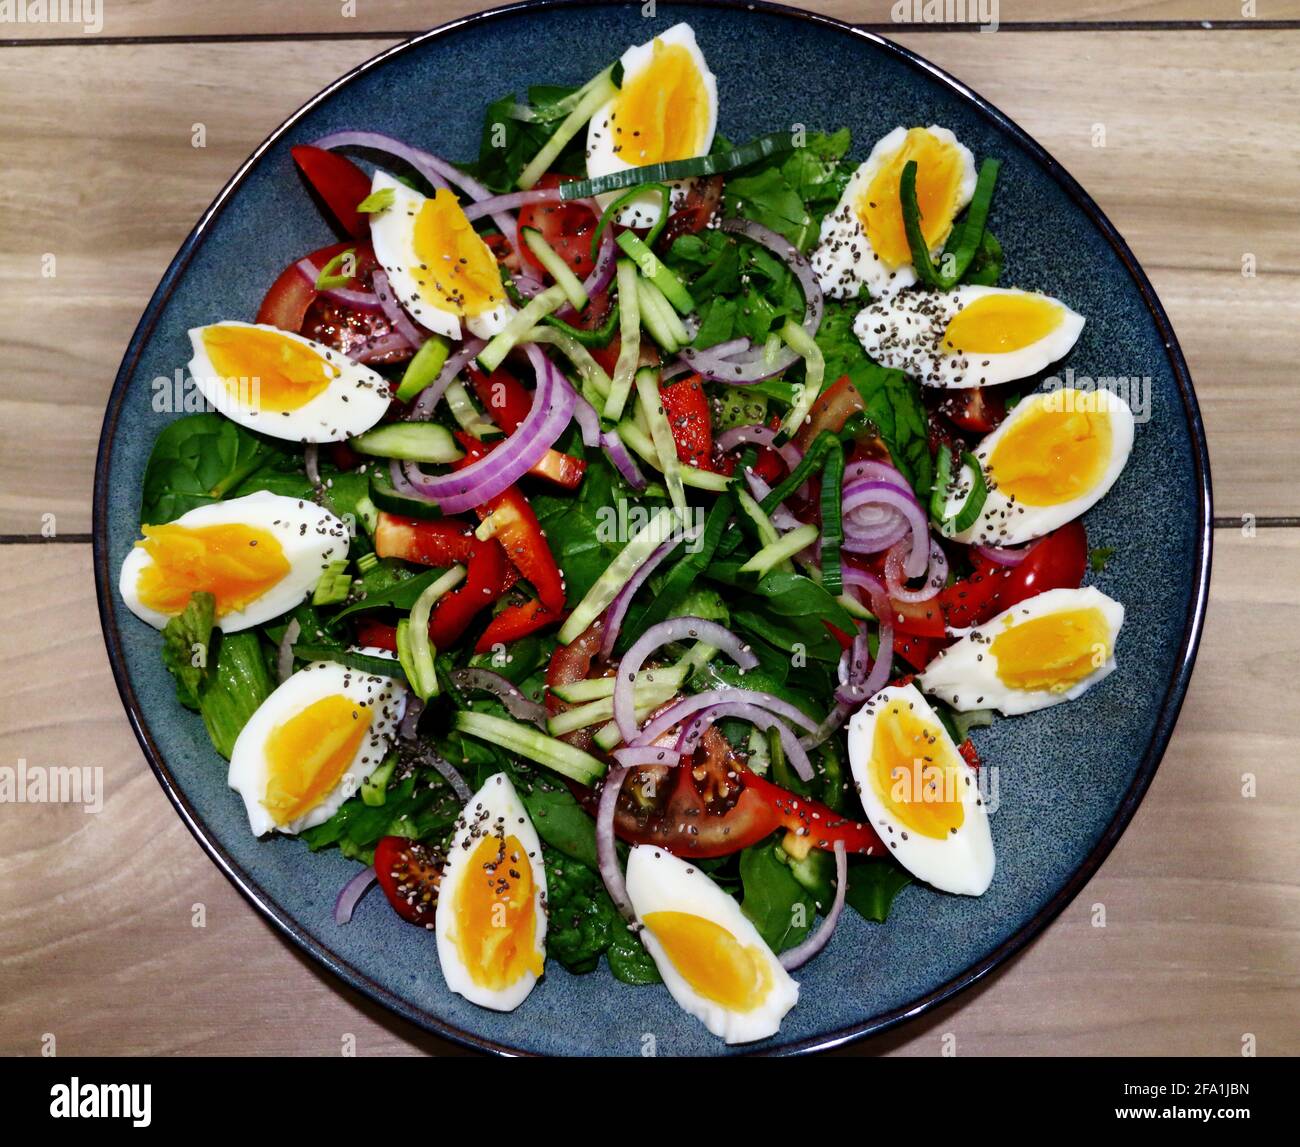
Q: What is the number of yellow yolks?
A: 12